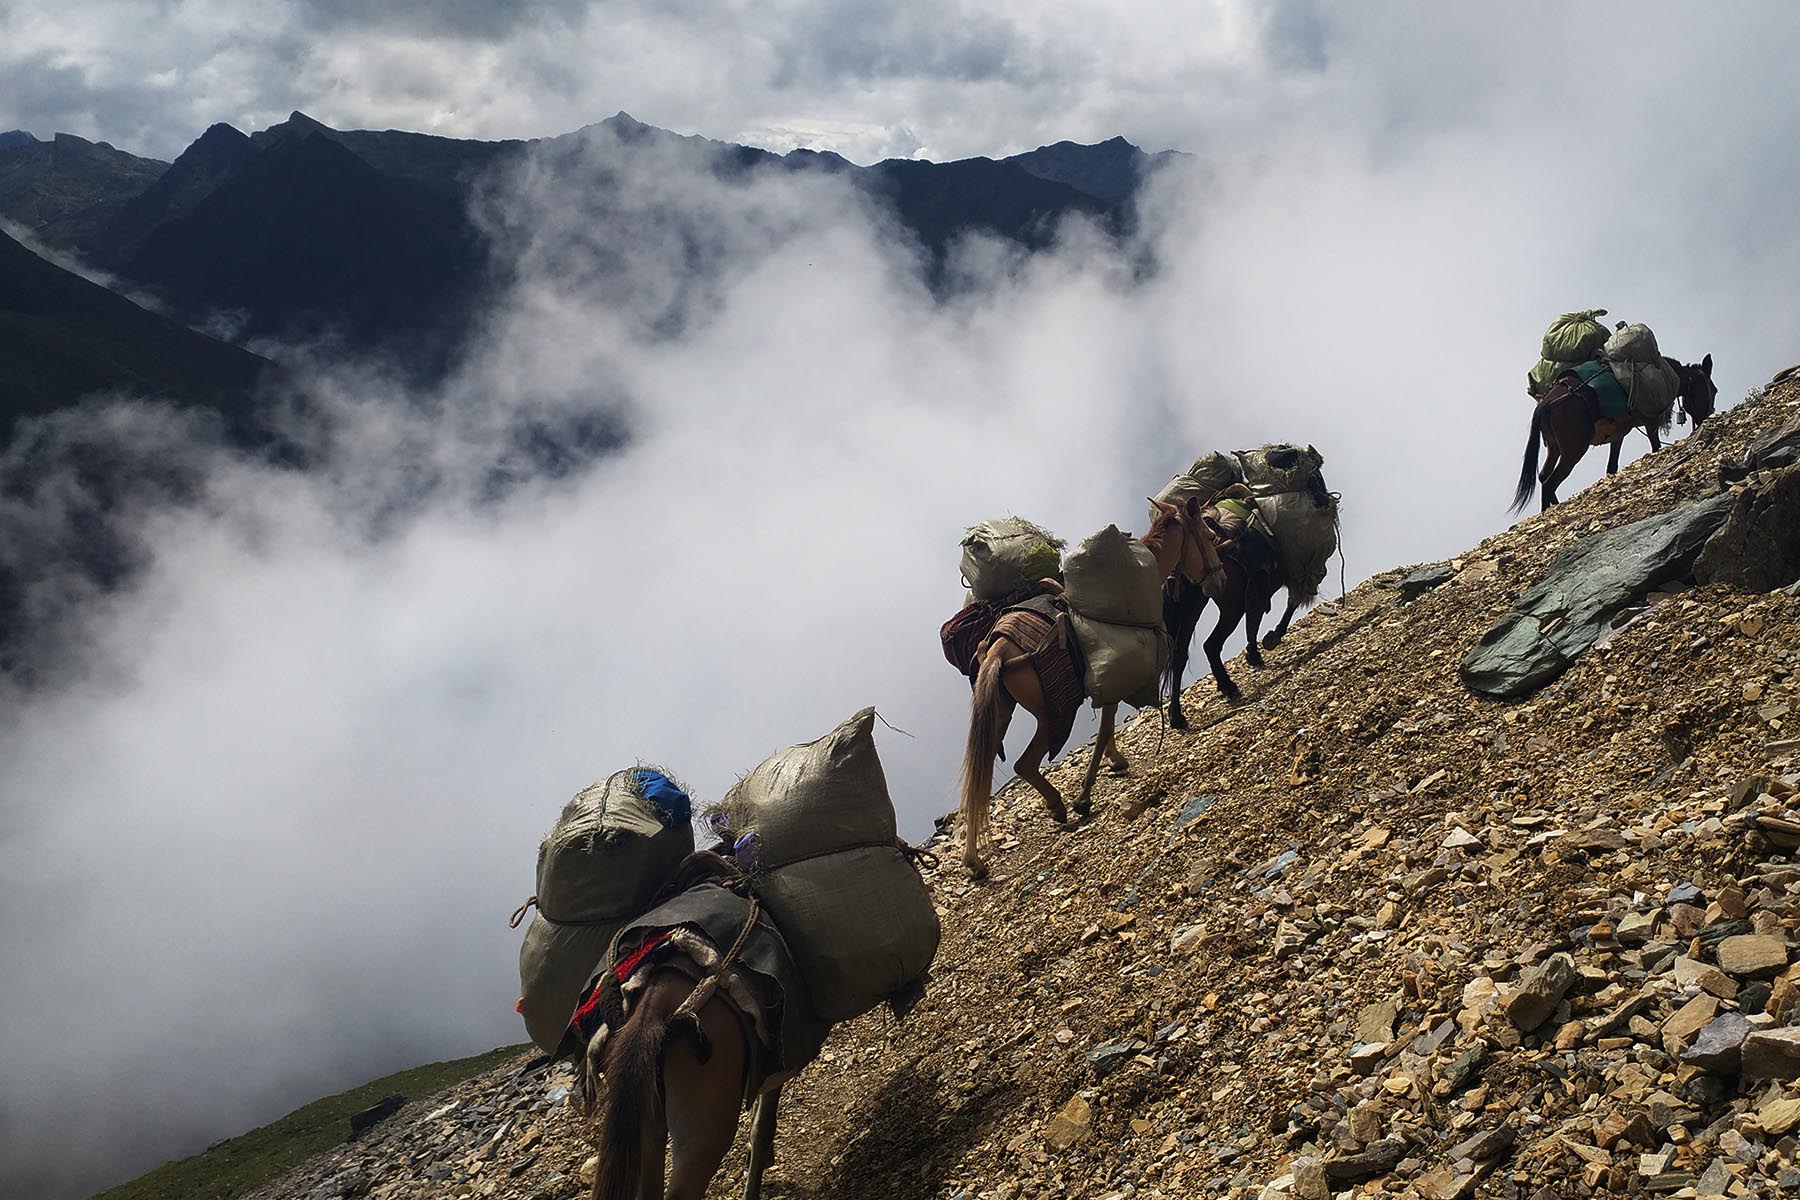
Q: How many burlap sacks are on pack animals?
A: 8